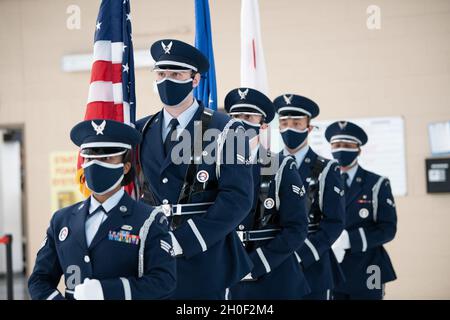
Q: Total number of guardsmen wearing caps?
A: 5